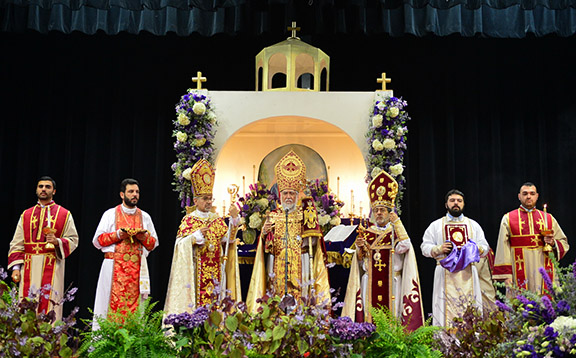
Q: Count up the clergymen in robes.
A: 7